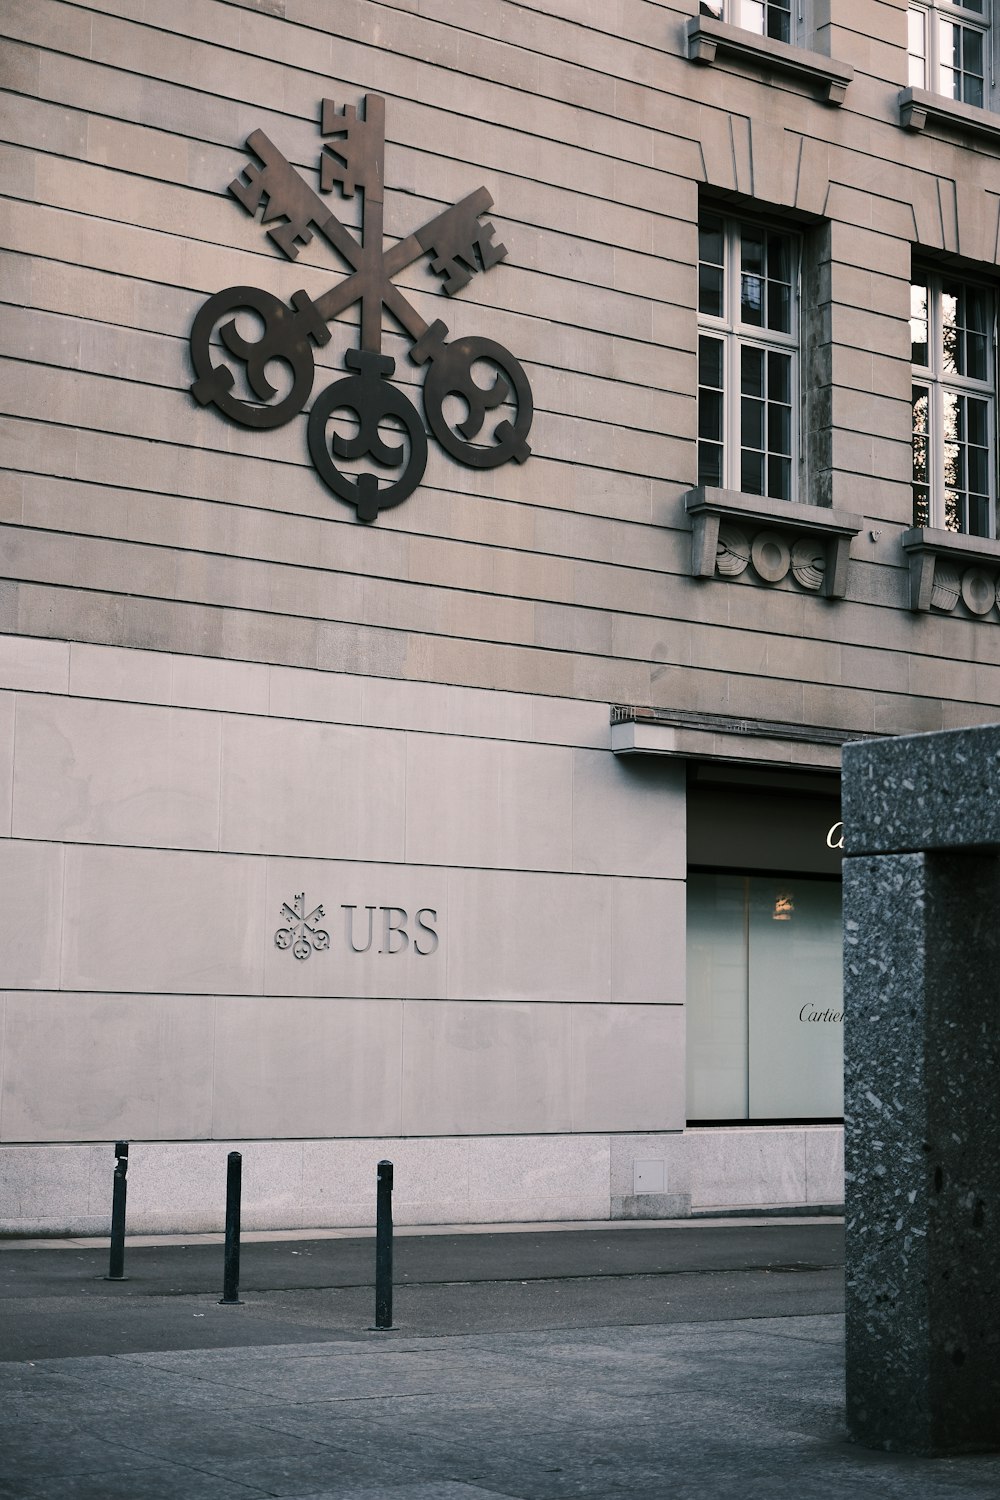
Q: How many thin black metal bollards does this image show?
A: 3